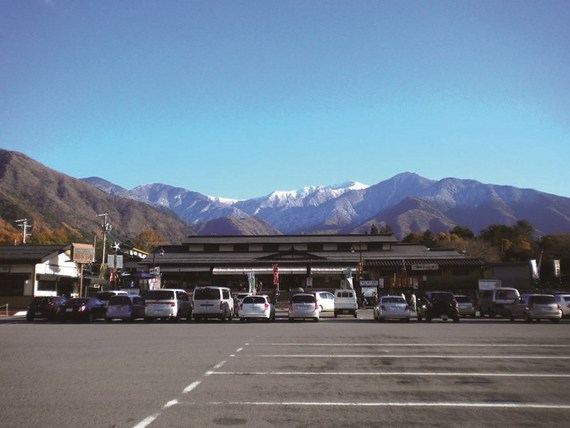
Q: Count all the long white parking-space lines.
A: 4